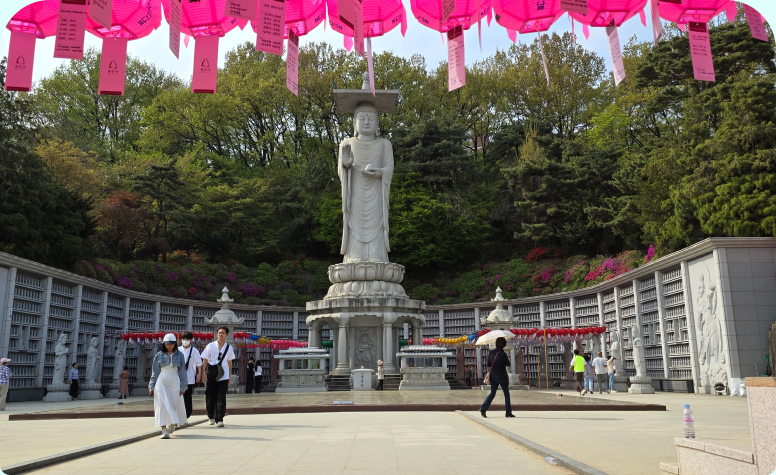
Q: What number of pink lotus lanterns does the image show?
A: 9